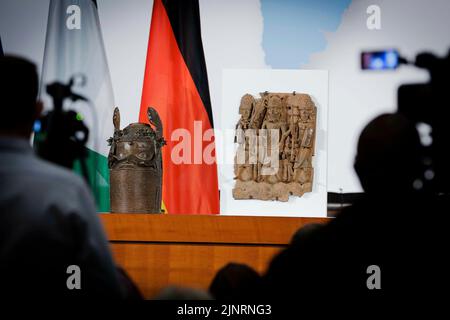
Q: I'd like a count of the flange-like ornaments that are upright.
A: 2